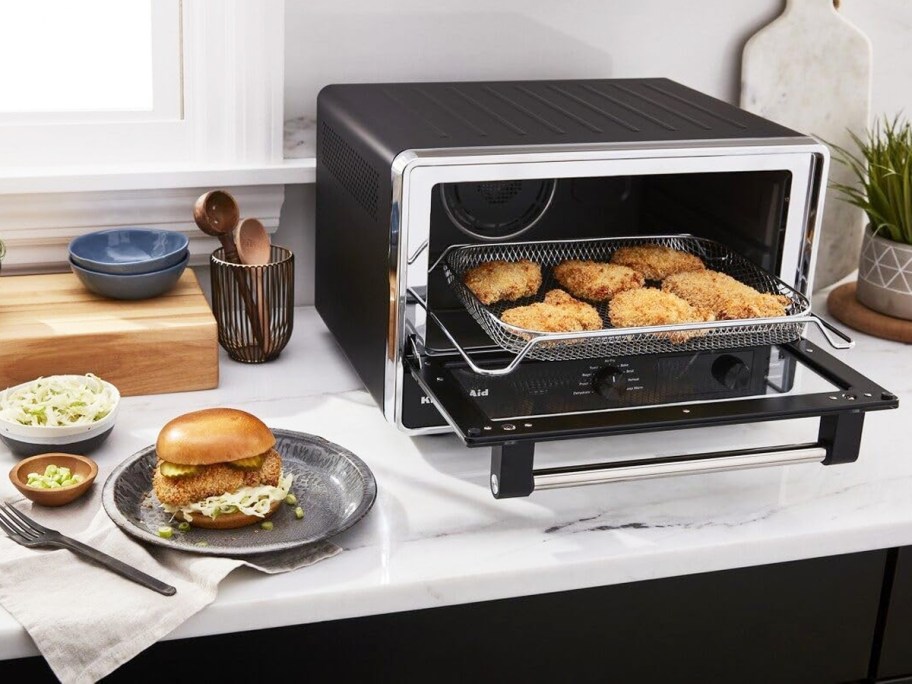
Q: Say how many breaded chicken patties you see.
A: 7